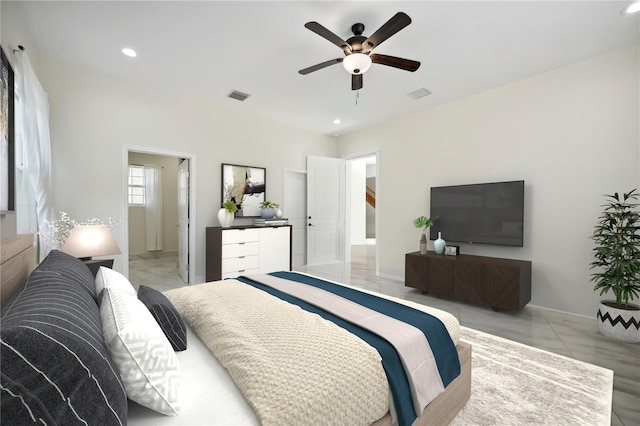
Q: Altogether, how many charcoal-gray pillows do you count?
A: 3